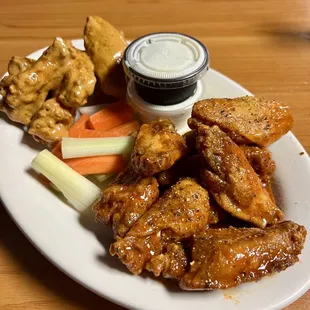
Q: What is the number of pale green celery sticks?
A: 2